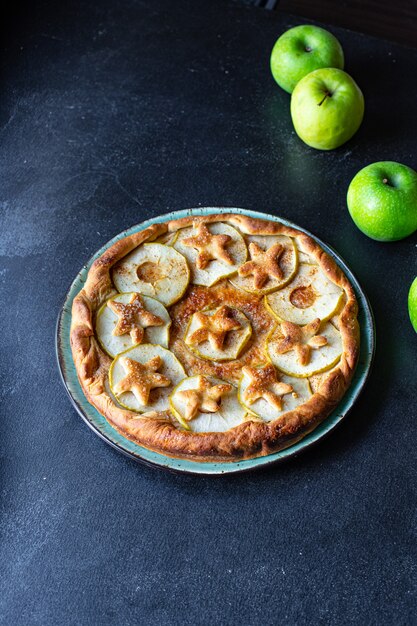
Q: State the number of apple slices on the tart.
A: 10